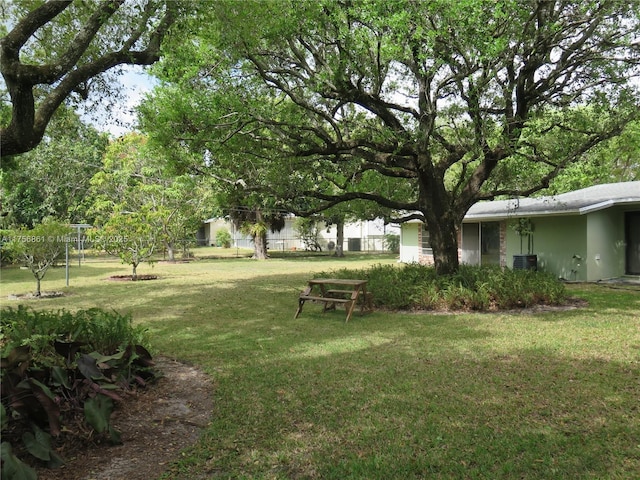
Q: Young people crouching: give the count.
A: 0